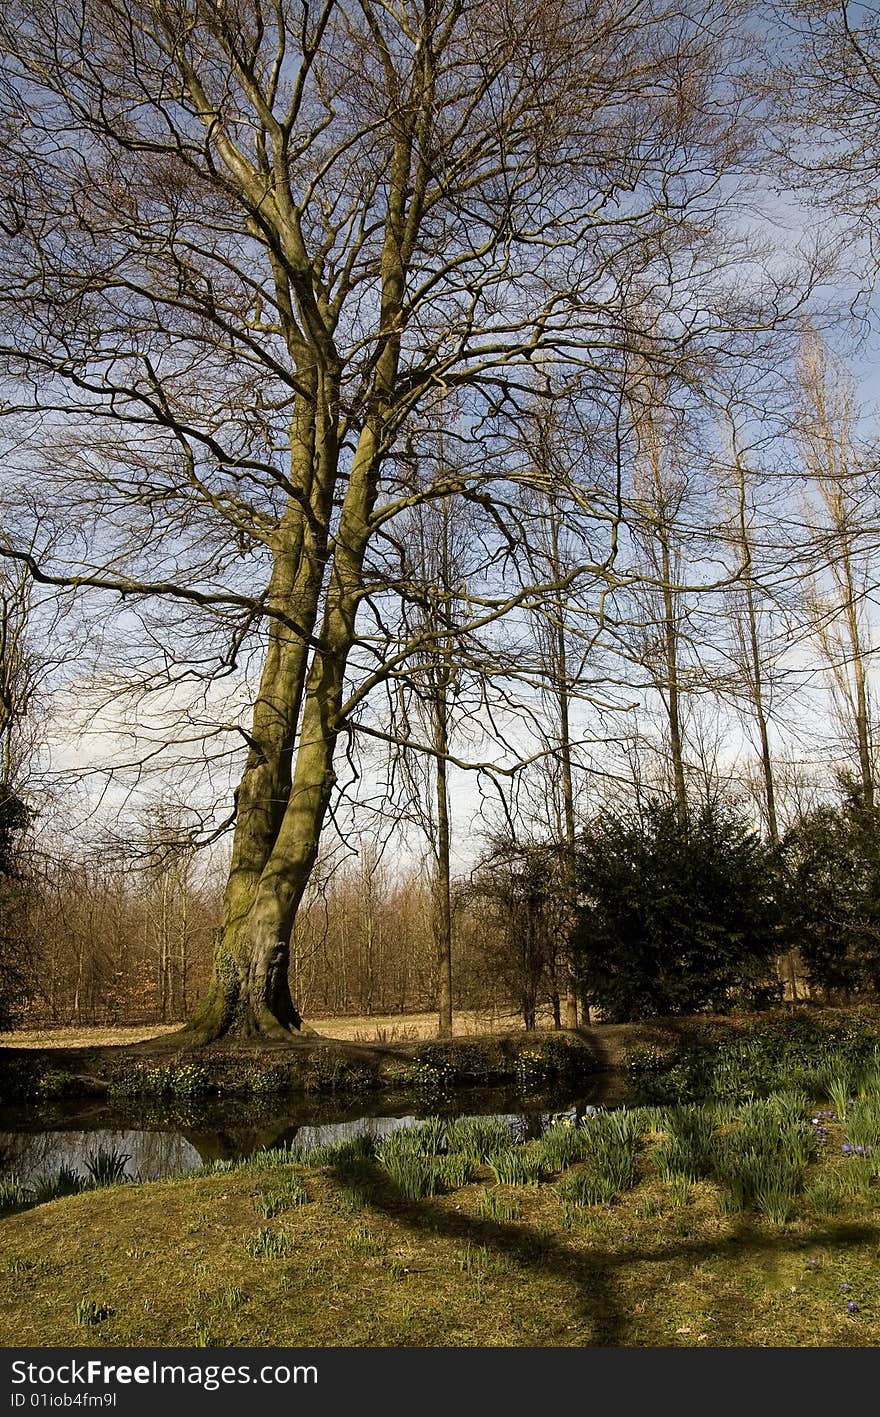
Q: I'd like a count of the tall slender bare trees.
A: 5